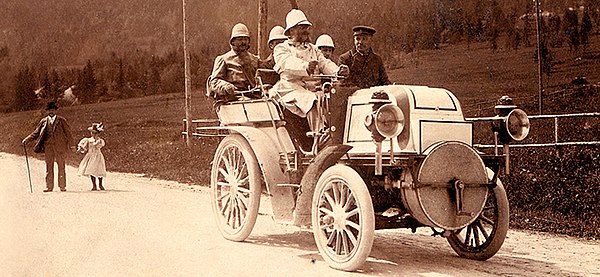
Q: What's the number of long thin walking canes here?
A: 1